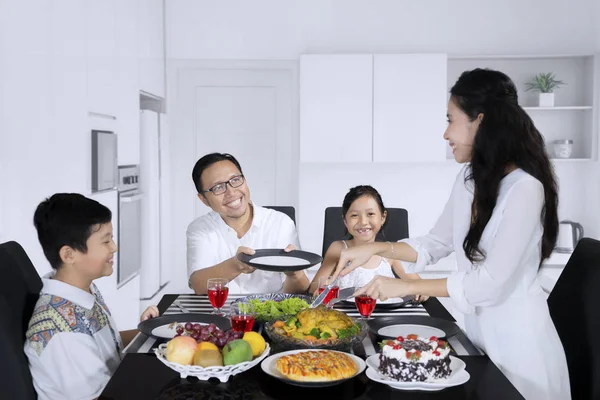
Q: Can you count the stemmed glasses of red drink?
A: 4